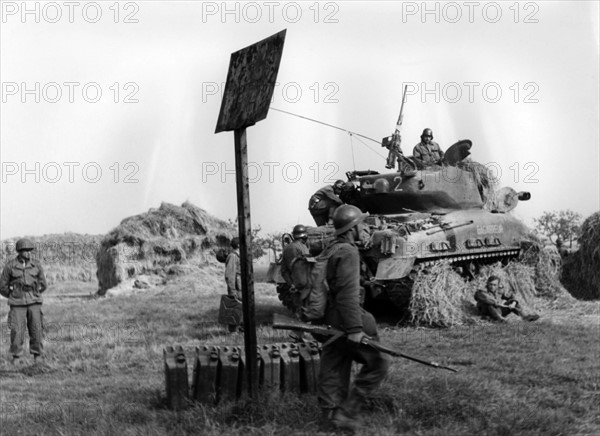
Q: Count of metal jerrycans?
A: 8